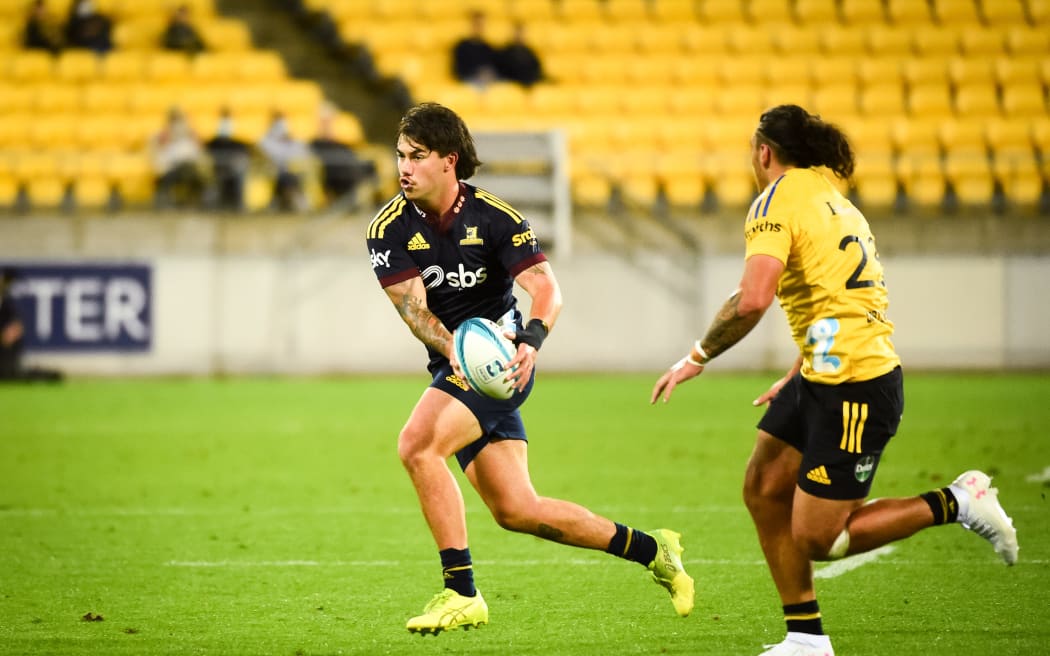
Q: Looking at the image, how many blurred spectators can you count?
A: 9